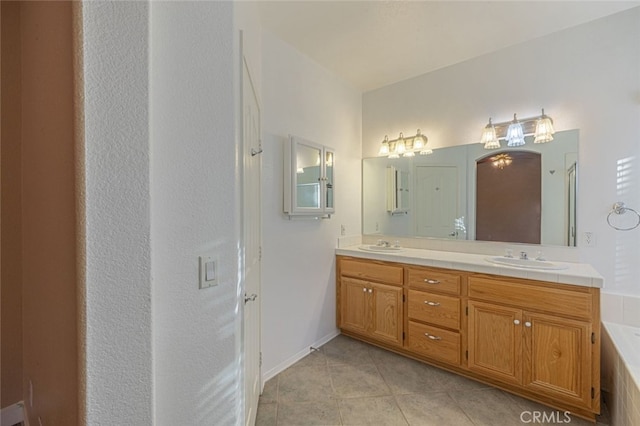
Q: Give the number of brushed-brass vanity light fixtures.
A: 2